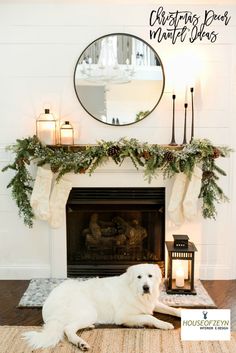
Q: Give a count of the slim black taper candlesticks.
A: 3